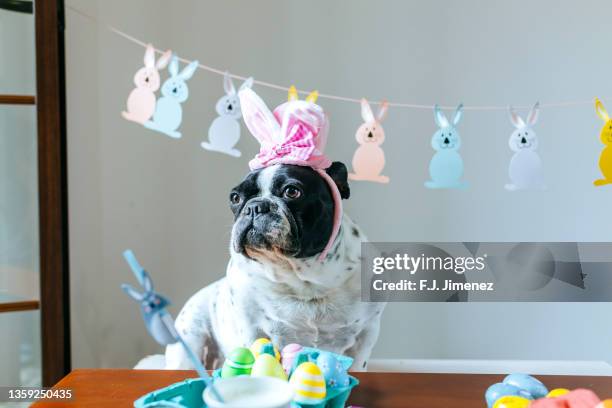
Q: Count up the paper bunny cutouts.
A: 8